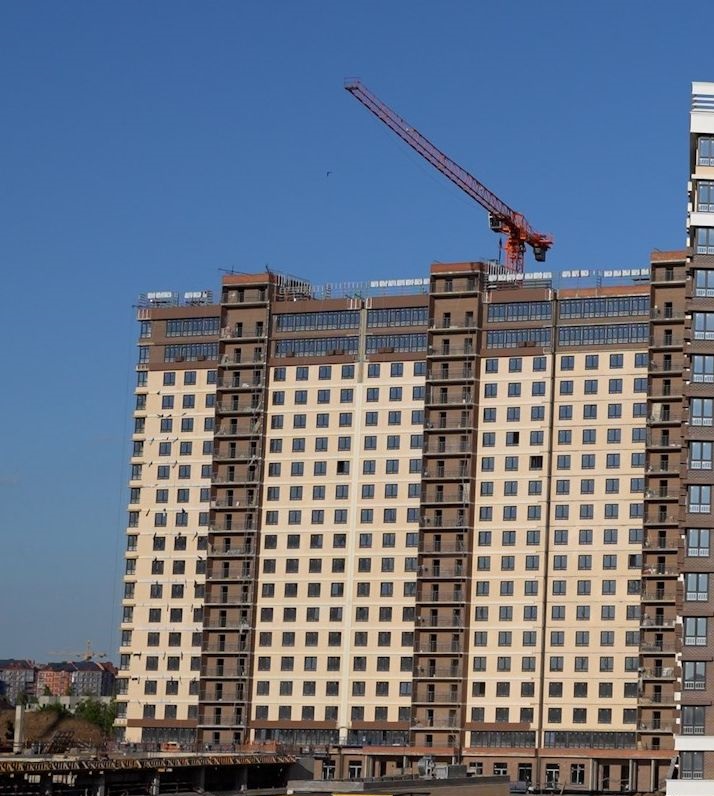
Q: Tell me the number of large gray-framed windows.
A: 15